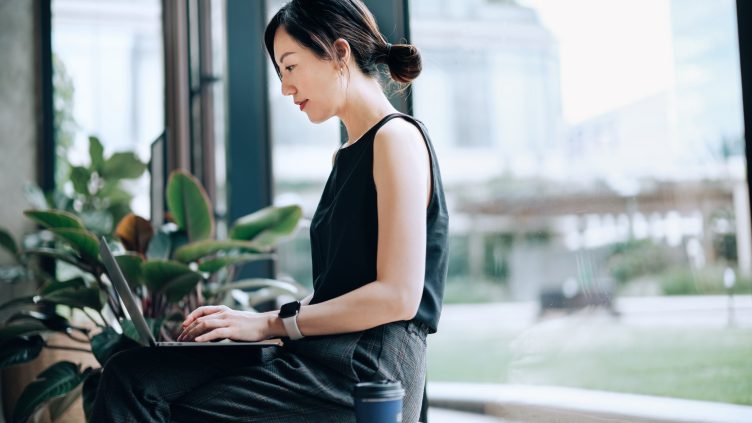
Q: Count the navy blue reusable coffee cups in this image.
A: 1